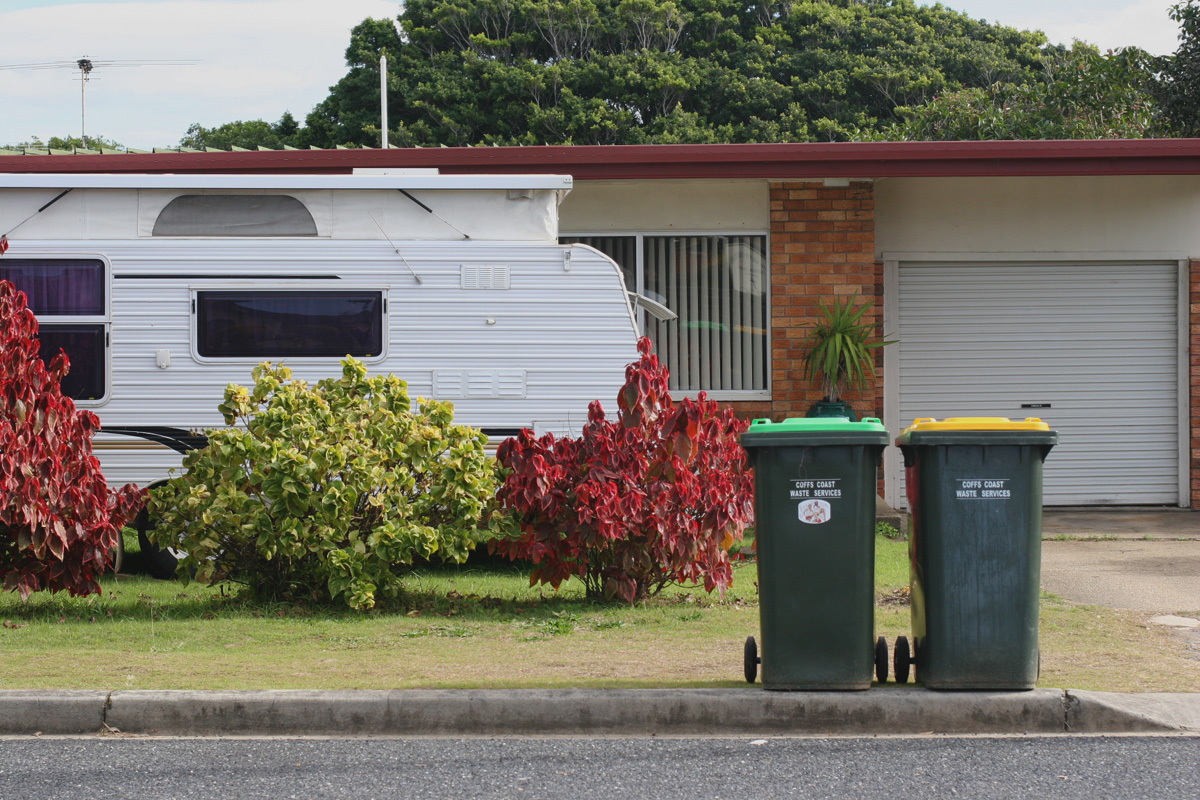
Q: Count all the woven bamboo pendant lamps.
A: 0